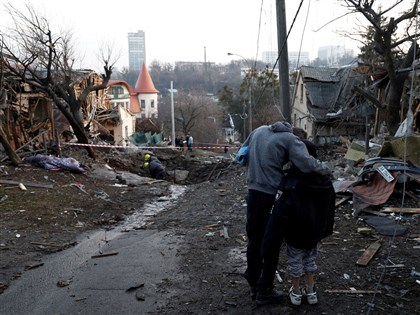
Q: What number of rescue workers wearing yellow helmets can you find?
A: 2